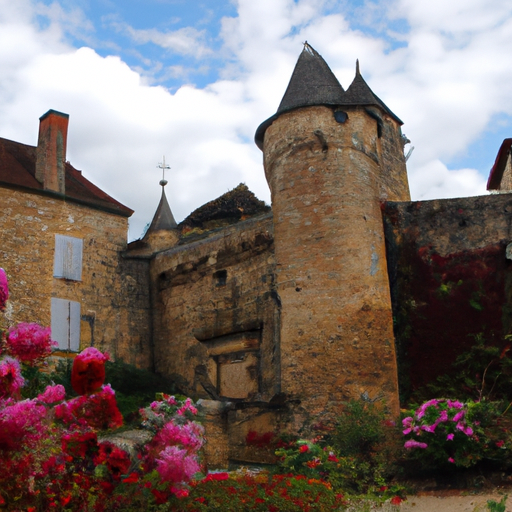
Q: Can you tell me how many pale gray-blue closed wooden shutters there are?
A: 2